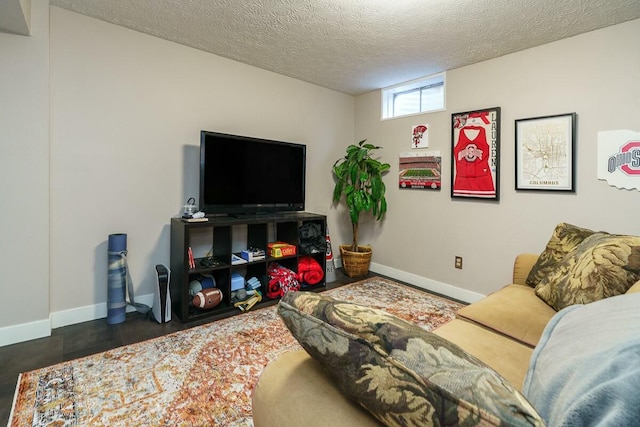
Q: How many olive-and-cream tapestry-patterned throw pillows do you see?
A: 3